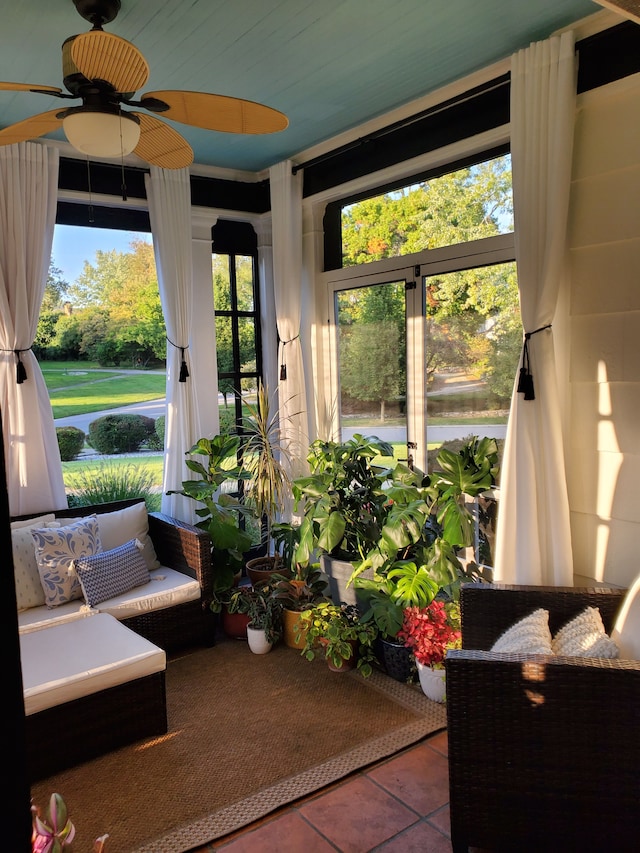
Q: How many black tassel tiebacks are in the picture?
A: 4